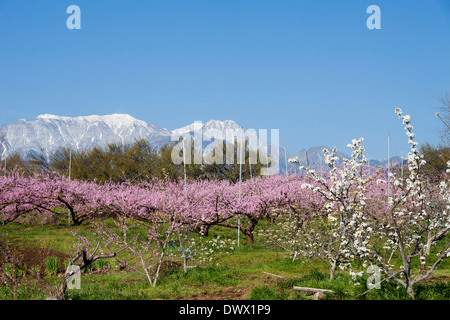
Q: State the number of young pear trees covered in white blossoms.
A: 2